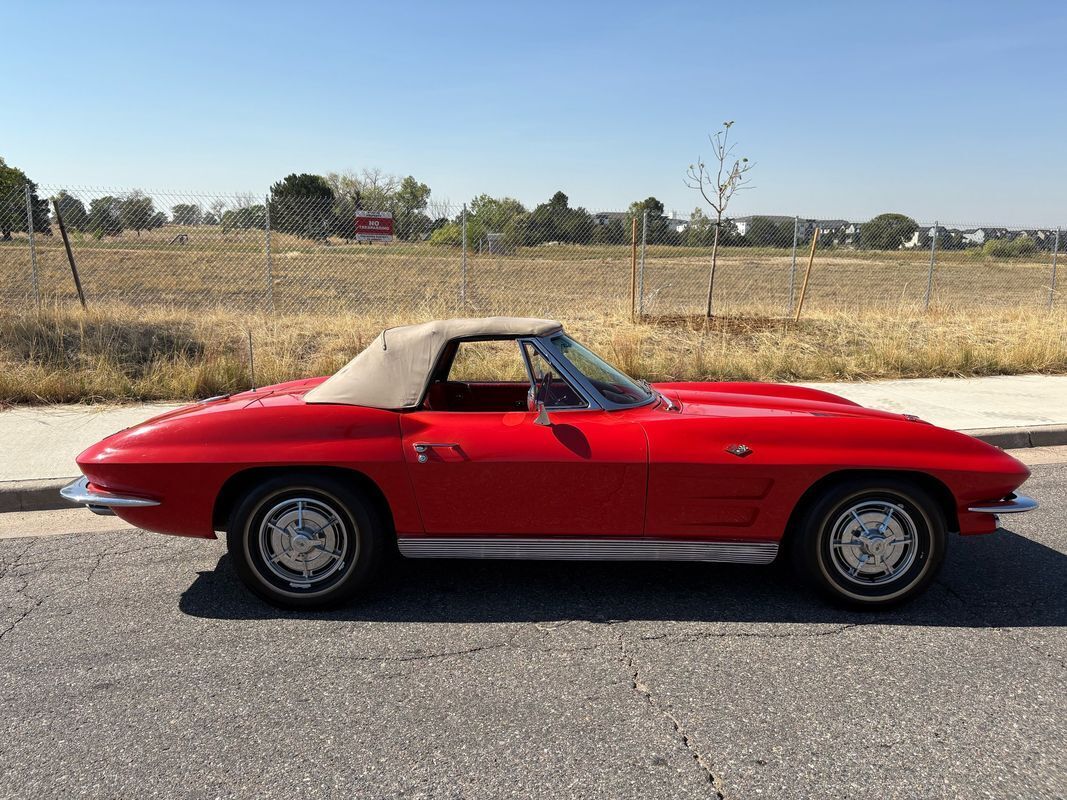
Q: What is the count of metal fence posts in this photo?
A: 7